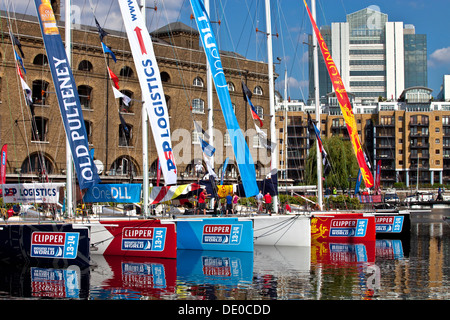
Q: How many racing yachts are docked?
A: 6